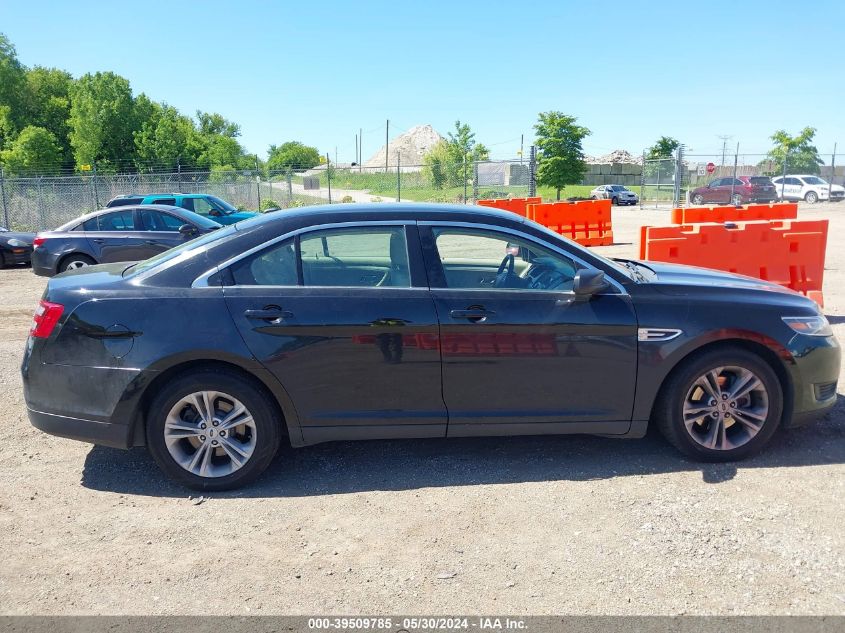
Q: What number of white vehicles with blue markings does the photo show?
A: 1